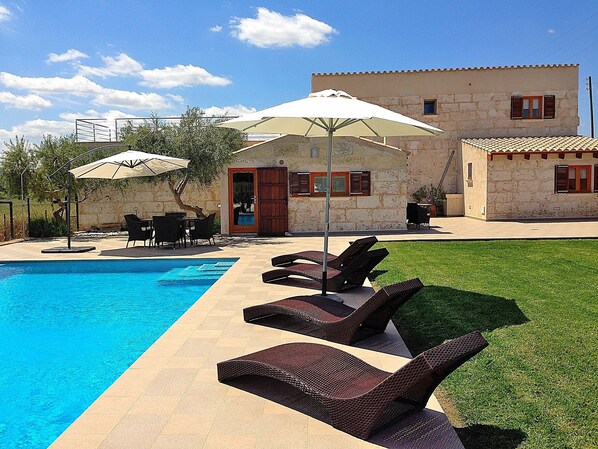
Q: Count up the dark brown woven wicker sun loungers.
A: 4